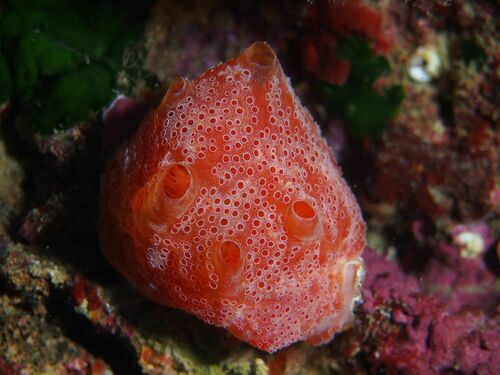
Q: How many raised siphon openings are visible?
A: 5